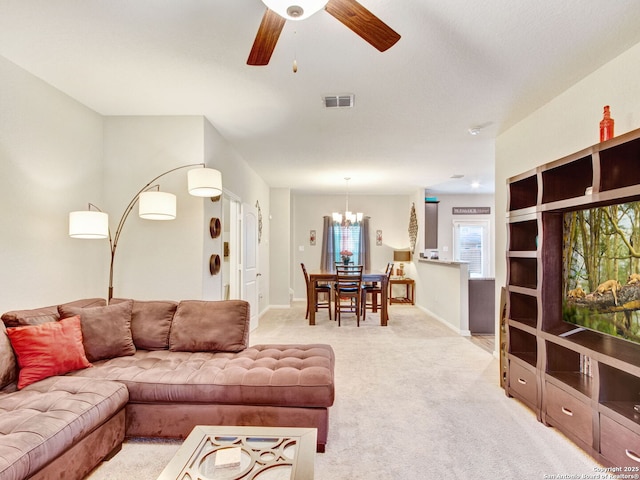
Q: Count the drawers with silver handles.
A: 3